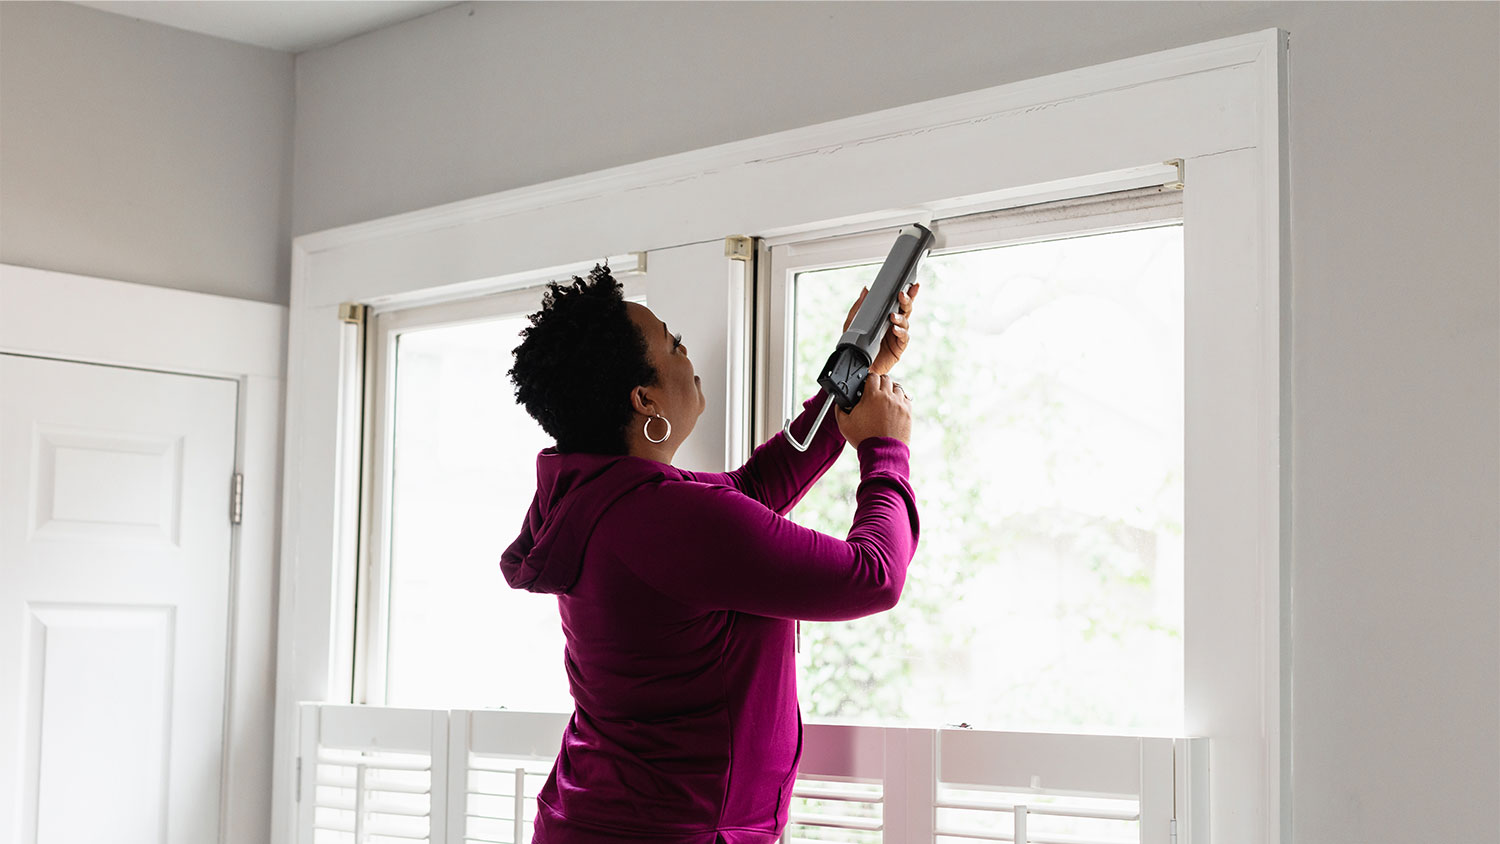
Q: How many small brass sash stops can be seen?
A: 4